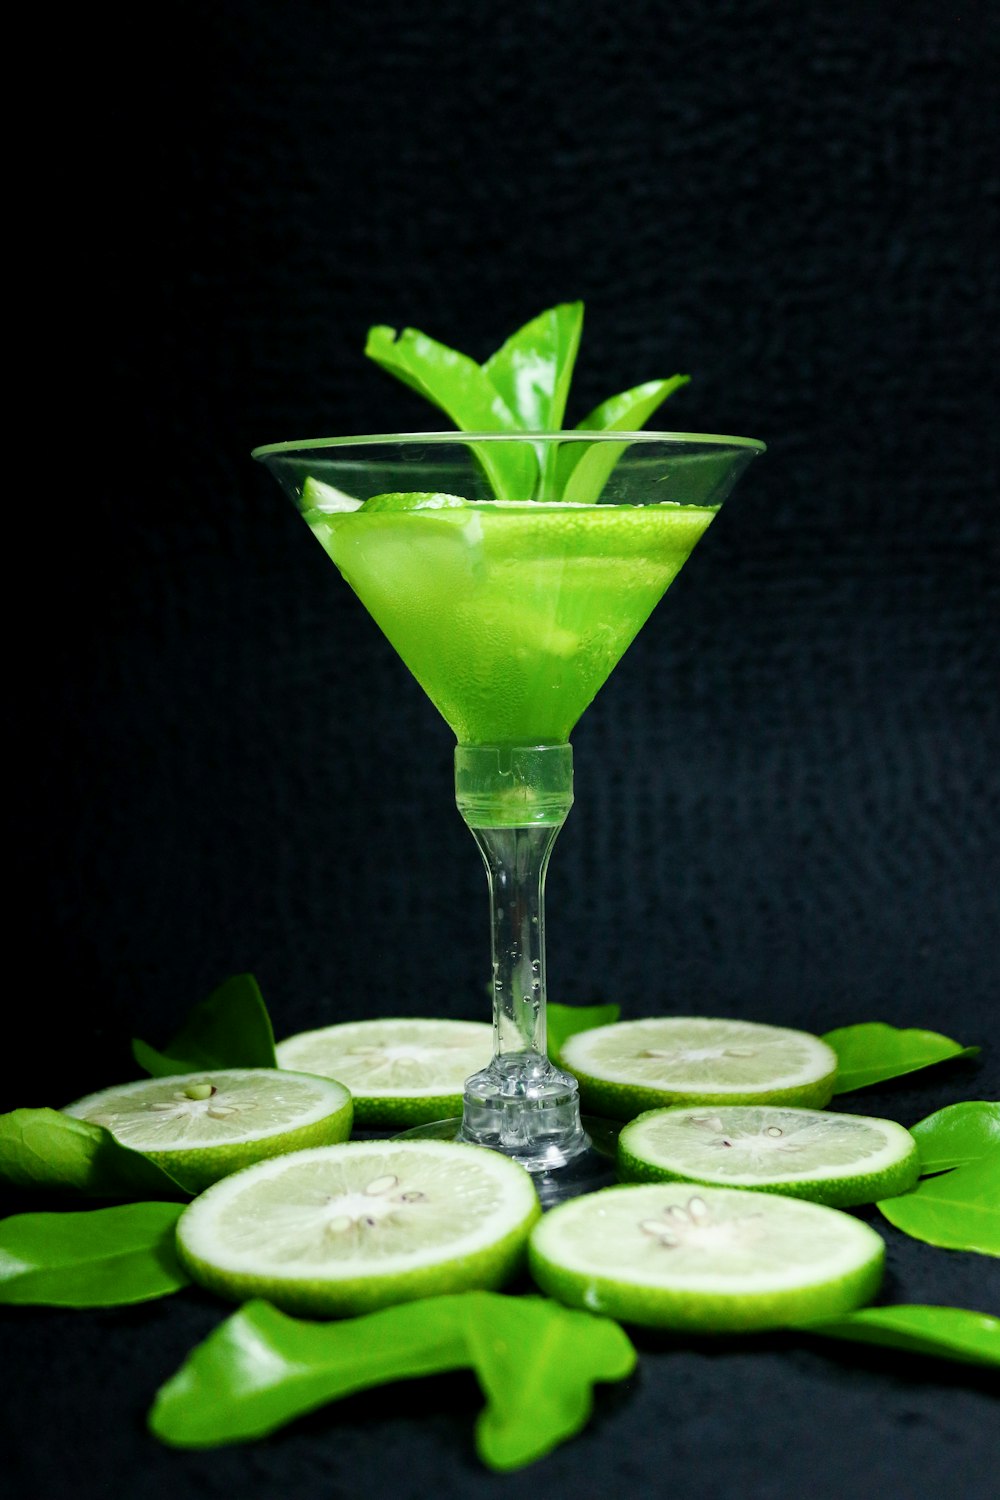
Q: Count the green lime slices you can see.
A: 6